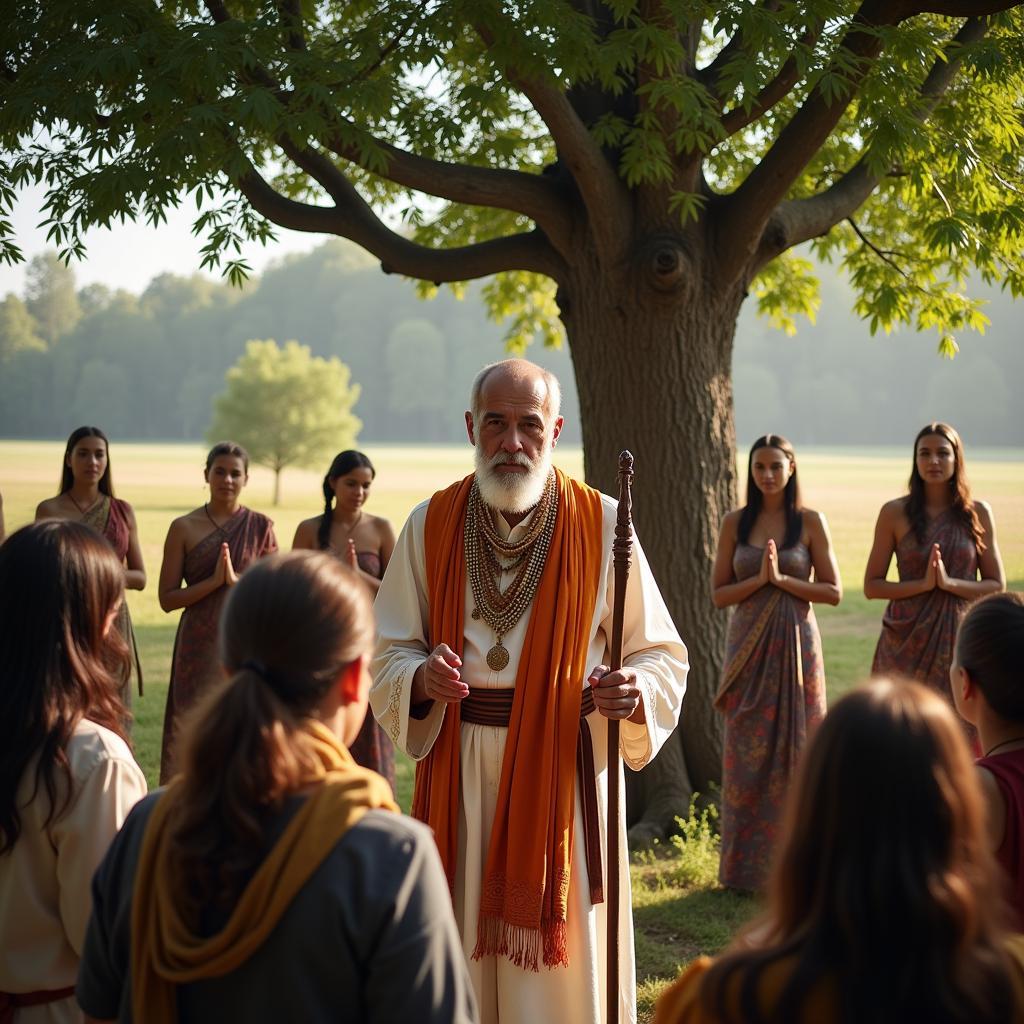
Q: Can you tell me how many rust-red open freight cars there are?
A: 0